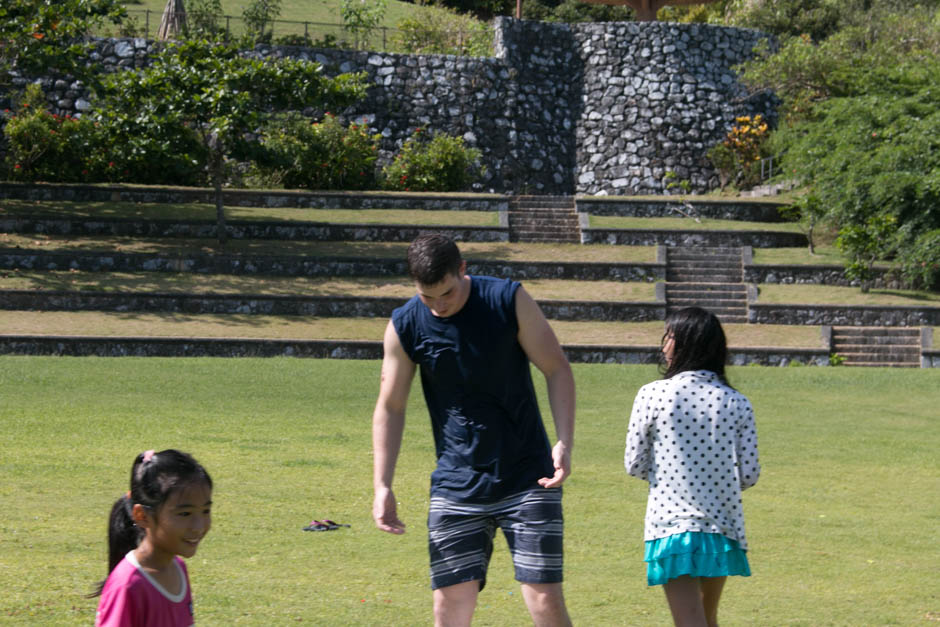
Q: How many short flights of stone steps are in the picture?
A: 3